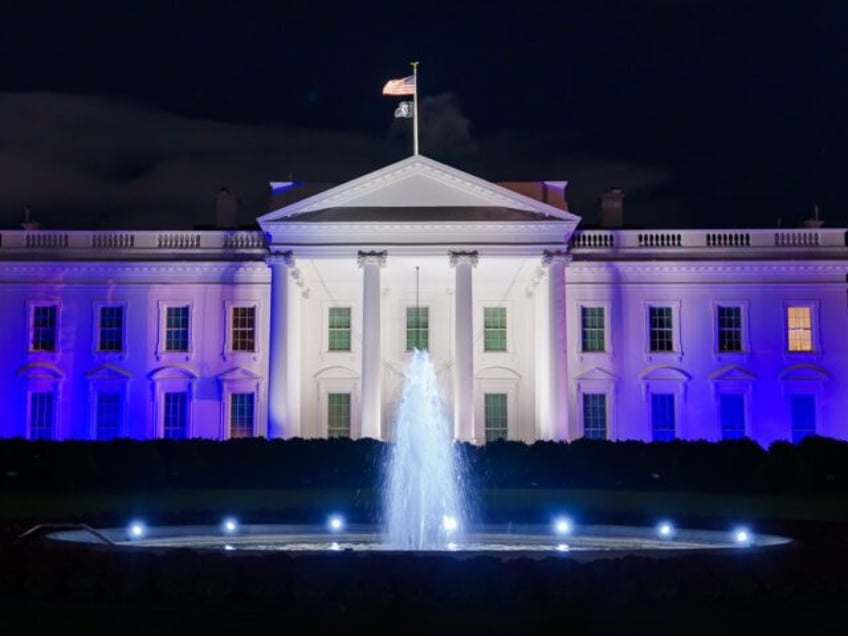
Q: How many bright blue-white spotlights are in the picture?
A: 7